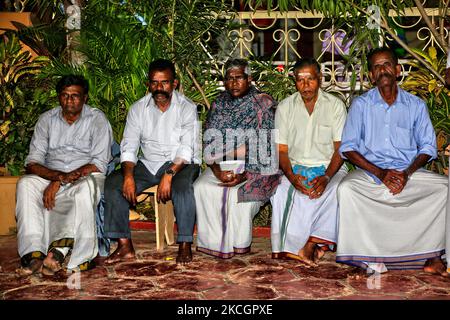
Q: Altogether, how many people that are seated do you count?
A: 5